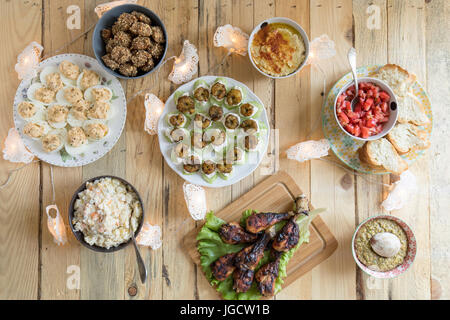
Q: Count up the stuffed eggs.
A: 14